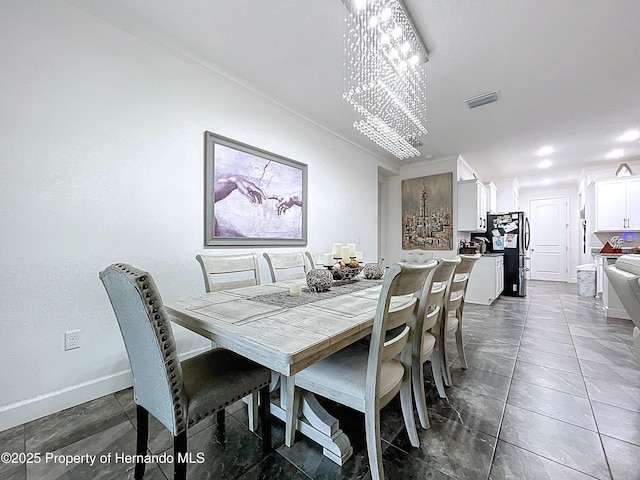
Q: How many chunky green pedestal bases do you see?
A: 0